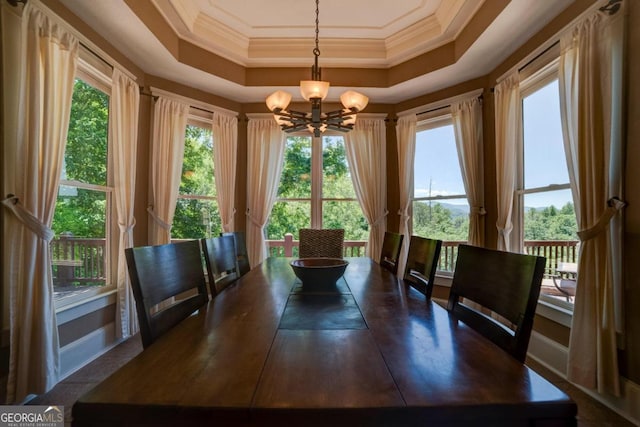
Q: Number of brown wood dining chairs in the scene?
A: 6